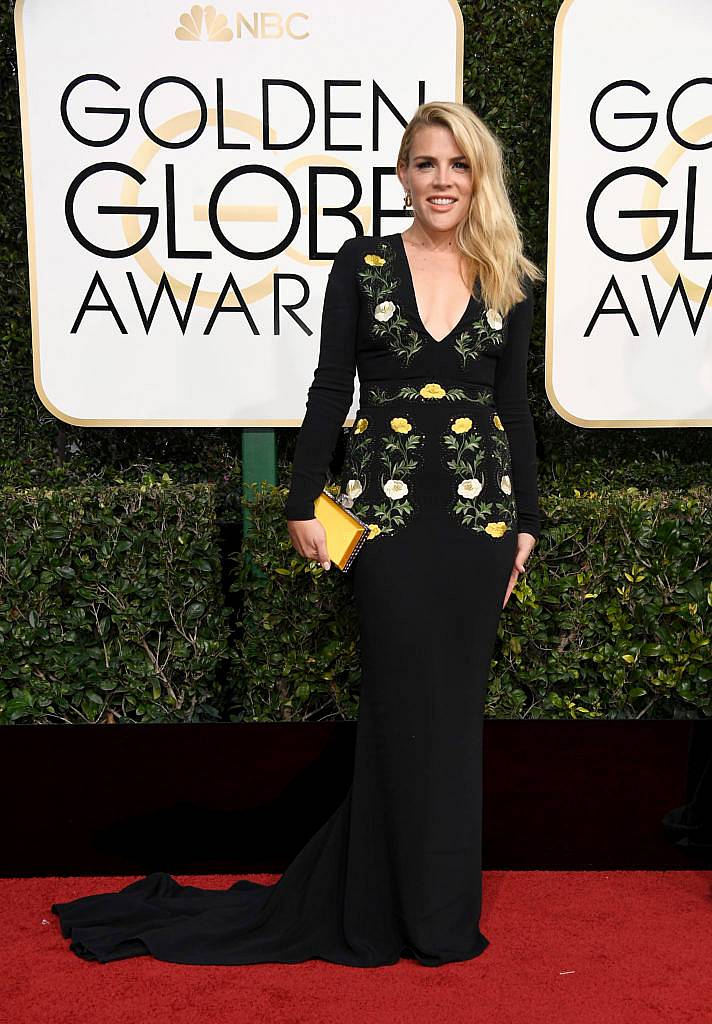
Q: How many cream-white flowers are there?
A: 6